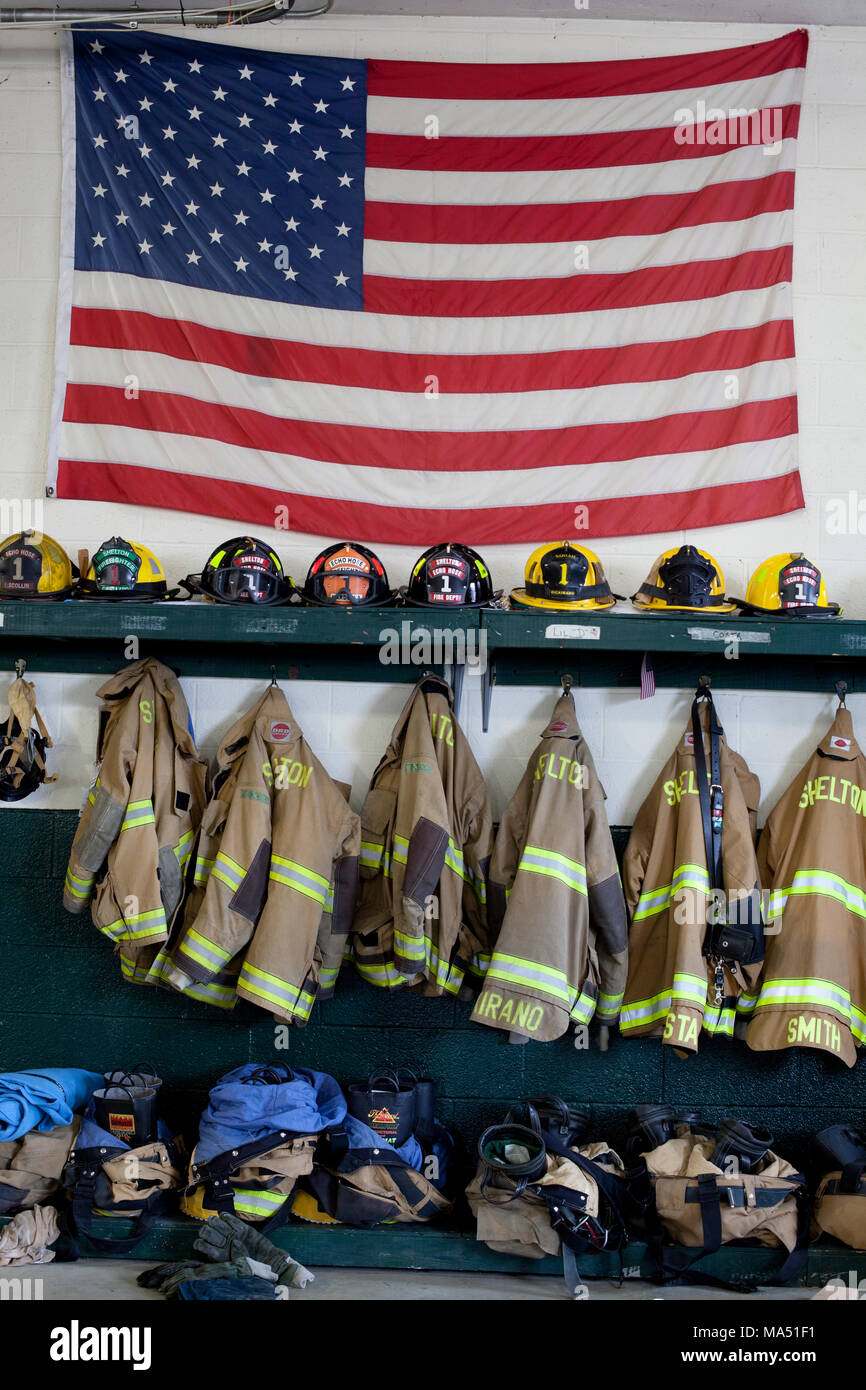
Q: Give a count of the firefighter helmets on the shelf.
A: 8